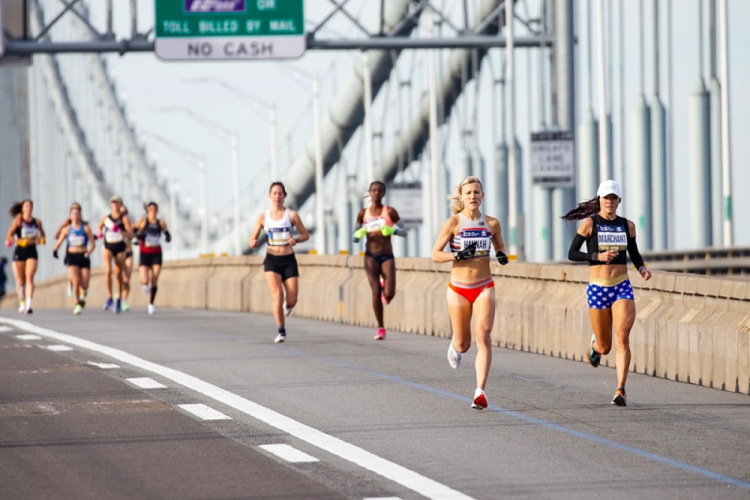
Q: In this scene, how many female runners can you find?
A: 10